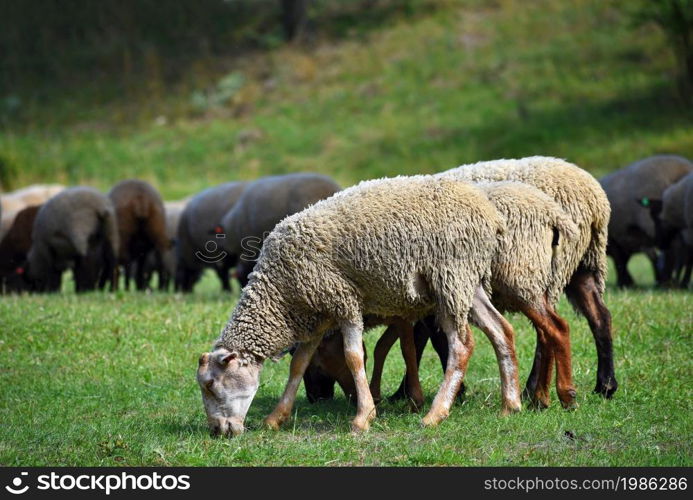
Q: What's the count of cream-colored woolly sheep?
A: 3